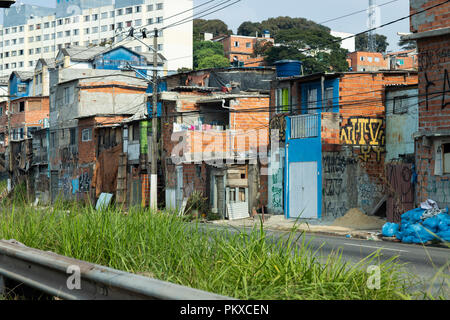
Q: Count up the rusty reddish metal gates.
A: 1